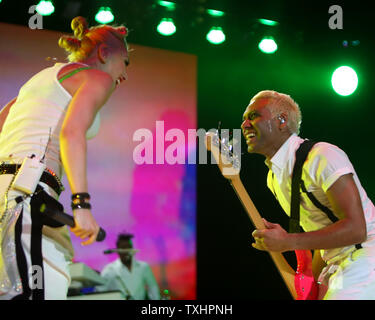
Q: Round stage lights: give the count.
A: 6